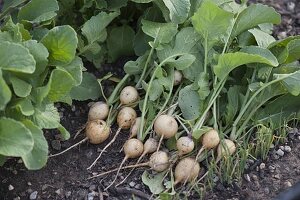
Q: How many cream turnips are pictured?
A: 14